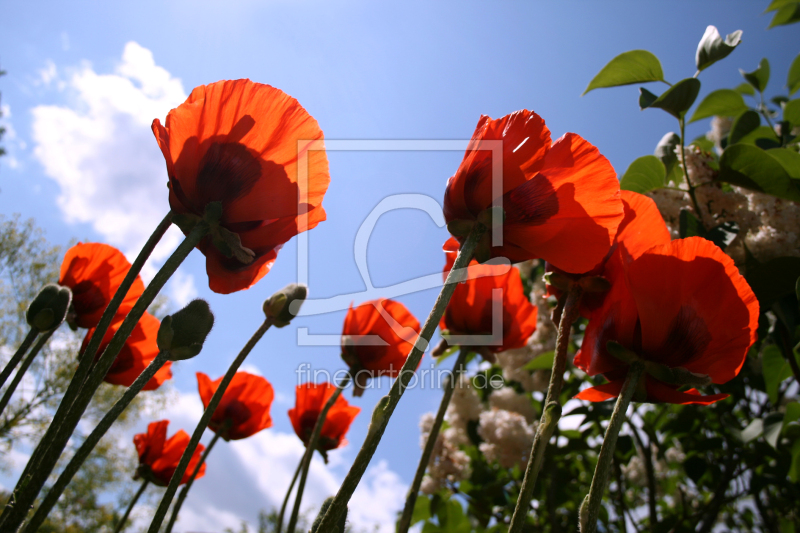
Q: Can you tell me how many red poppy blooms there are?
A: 11